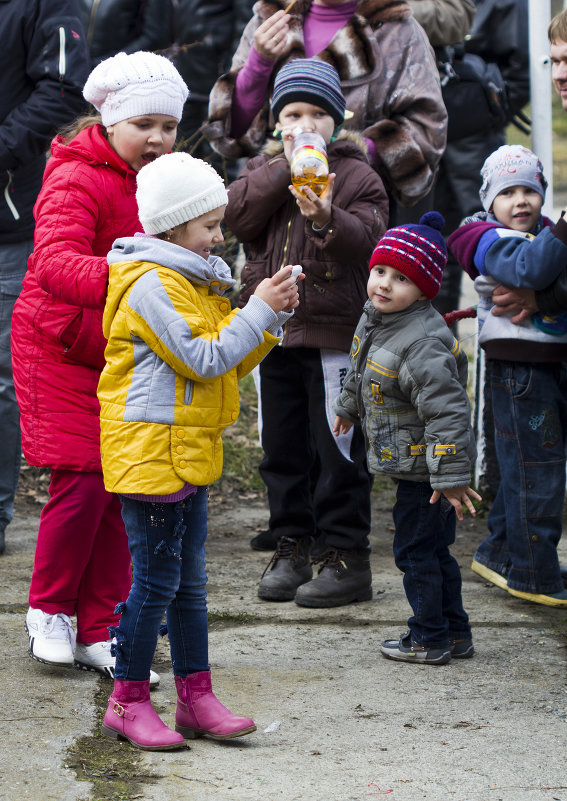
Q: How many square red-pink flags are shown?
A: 0